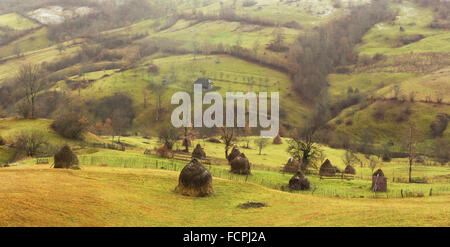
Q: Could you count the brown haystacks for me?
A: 11